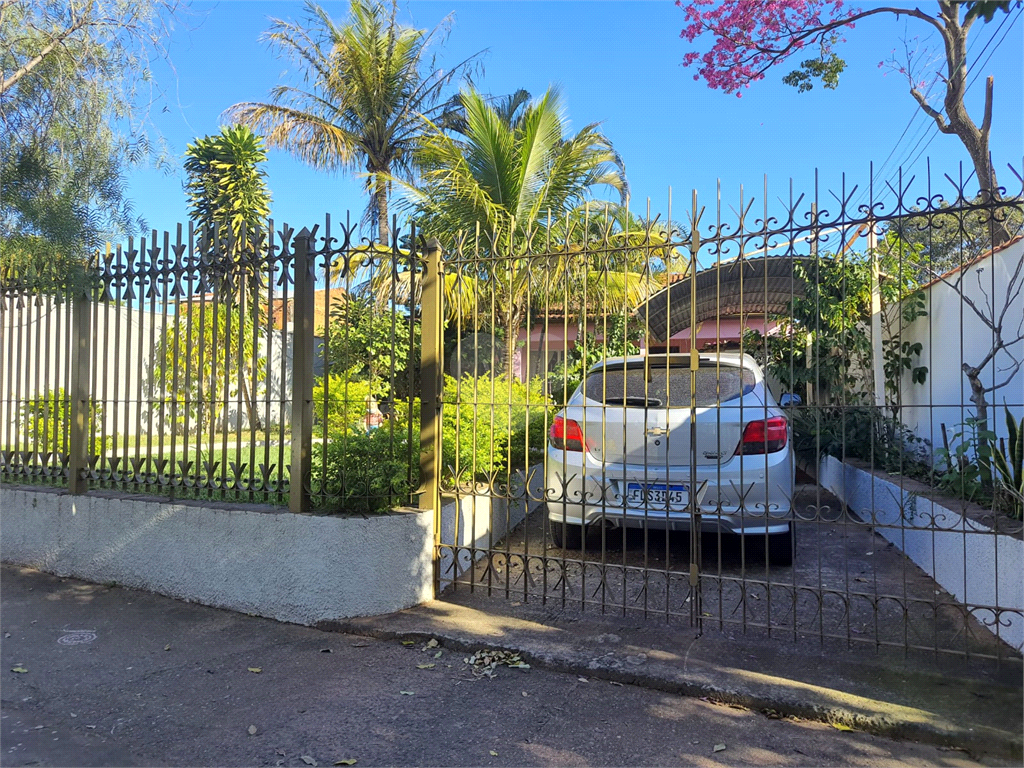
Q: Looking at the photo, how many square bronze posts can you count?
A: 3